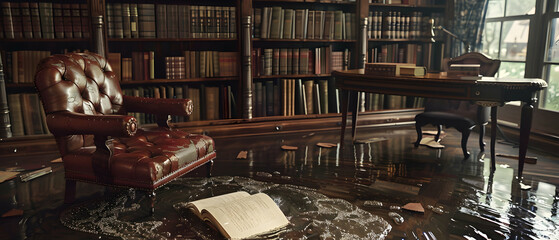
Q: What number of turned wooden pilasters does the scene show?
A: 4